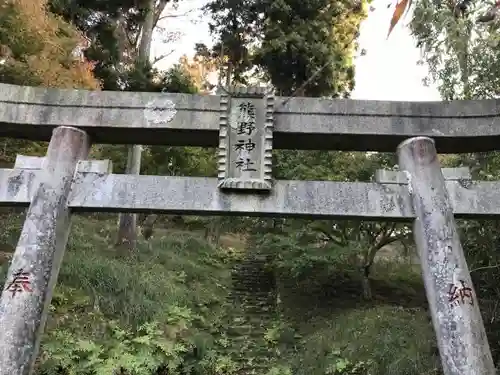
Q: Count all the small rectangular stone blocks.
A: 4